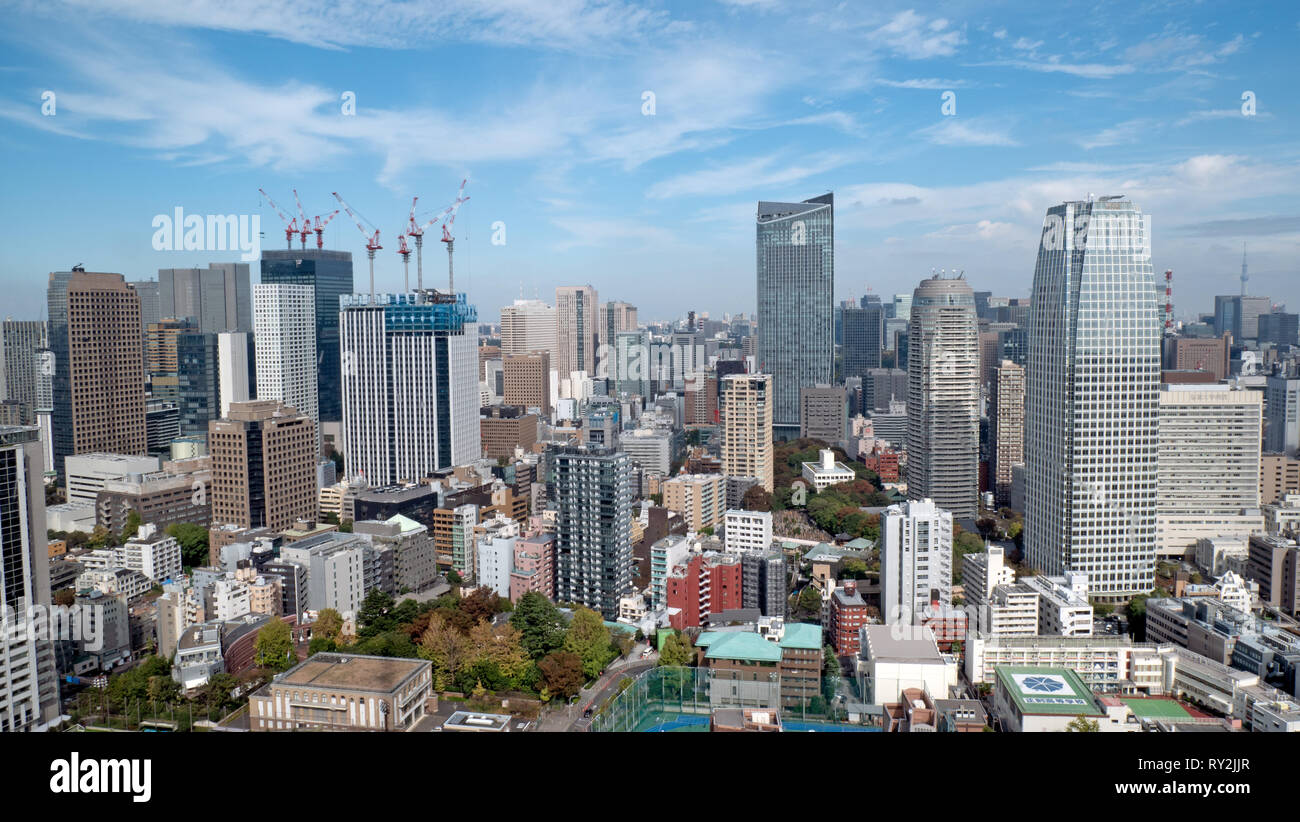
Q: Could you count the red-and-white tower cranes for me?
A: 7